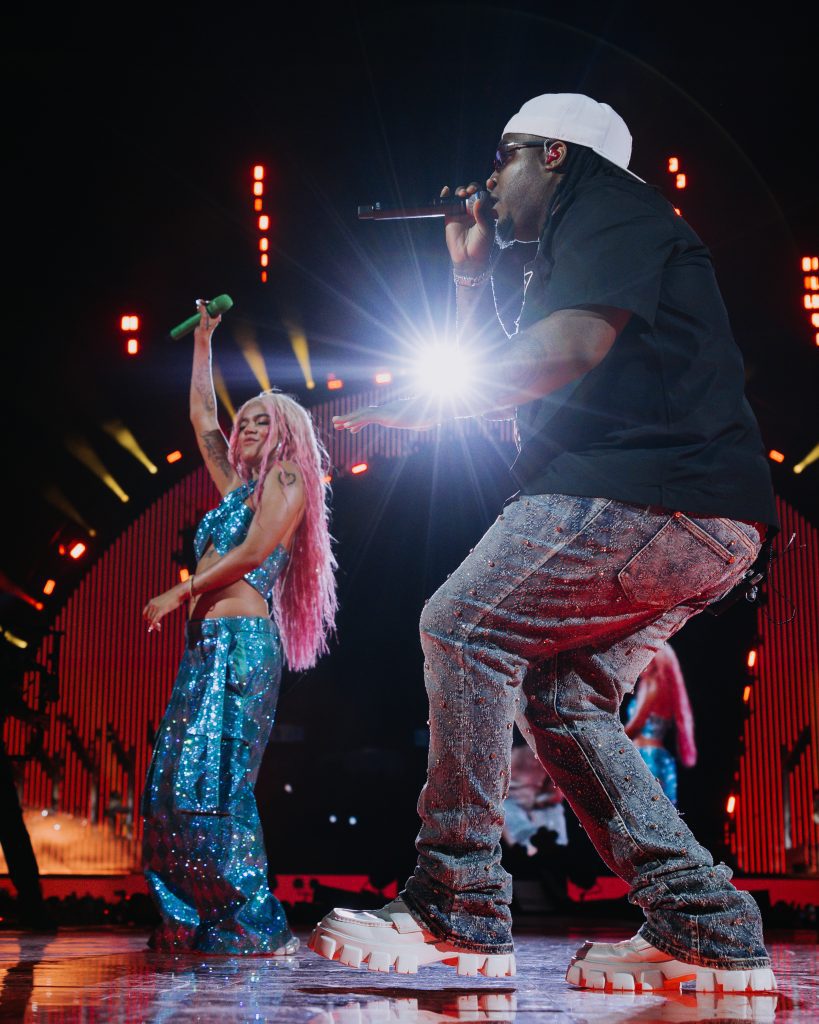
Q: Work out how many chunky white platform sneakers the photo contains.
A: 2